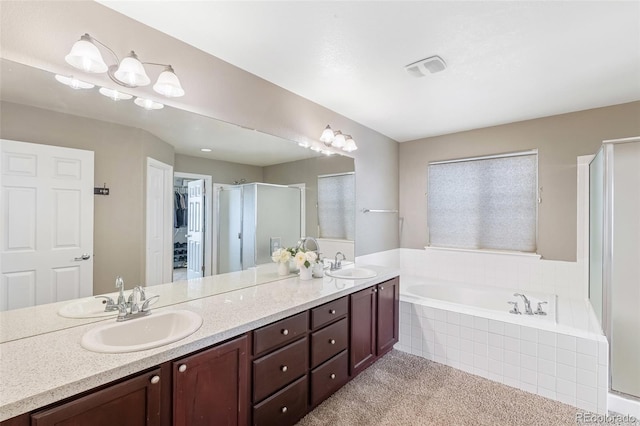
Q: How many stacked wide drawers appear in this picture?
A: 6